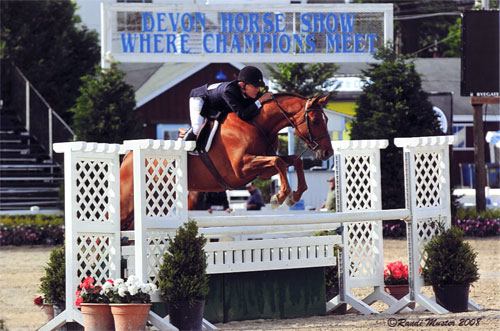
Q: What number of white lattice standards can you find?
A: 4